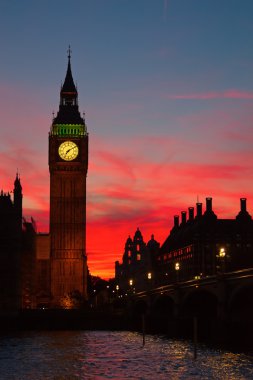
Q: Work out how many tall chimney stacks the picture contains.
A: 6